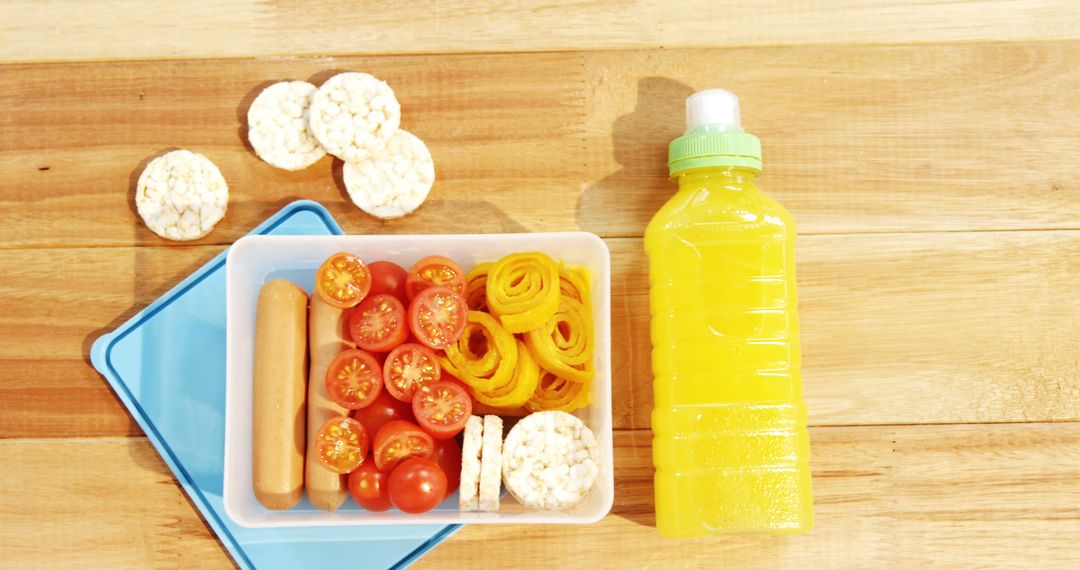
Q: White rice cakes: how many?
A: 7